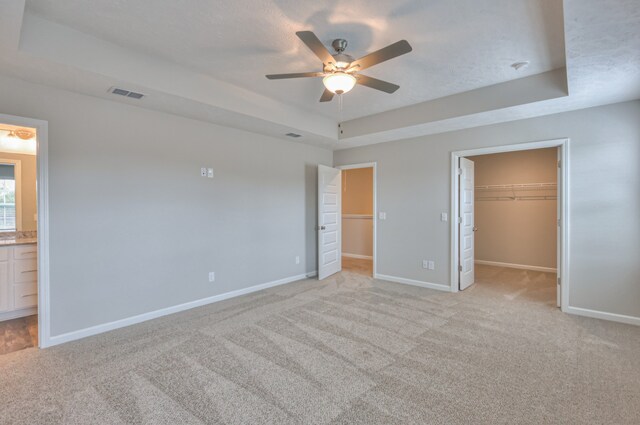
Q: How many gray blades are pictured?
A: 5